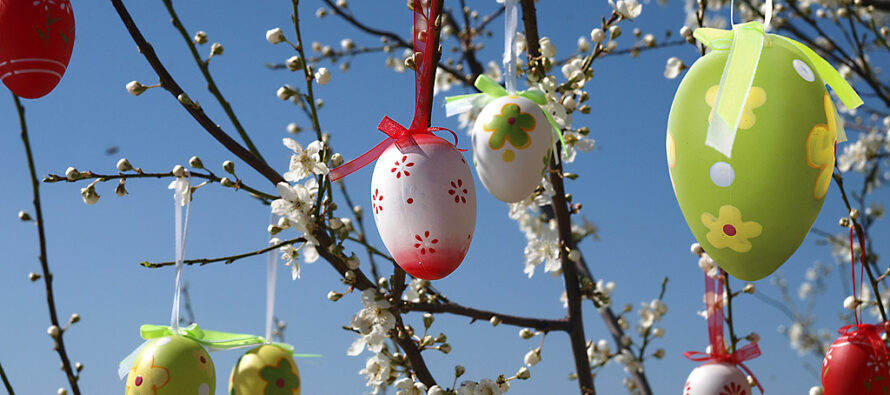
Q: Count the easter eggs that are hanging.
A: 8